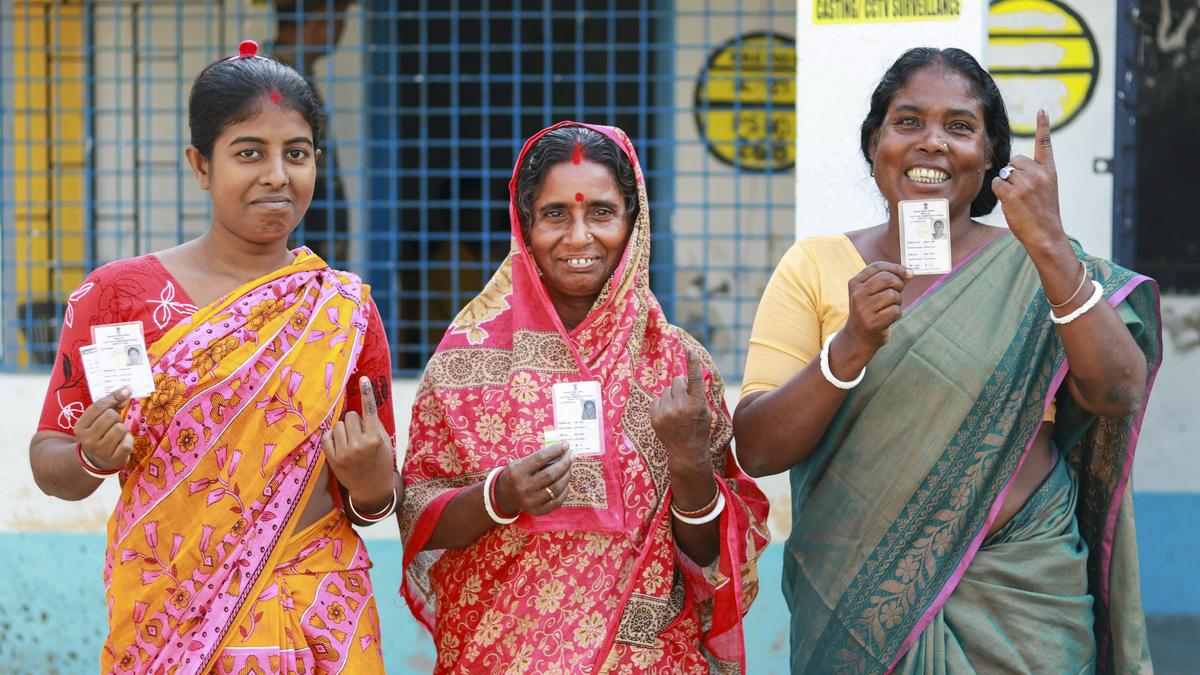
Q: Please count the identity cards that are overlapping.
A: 2